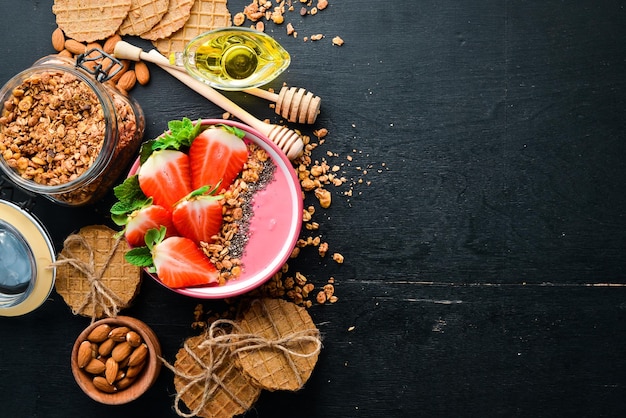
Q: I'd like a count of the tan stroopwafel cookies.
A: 7